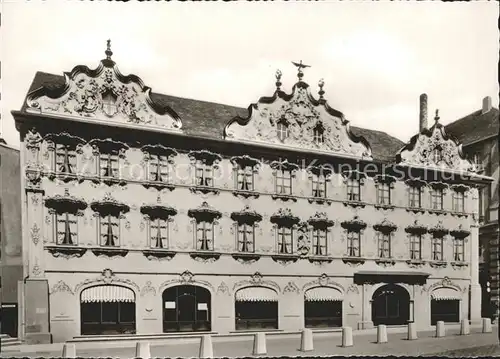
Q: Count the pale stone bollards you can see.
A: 11